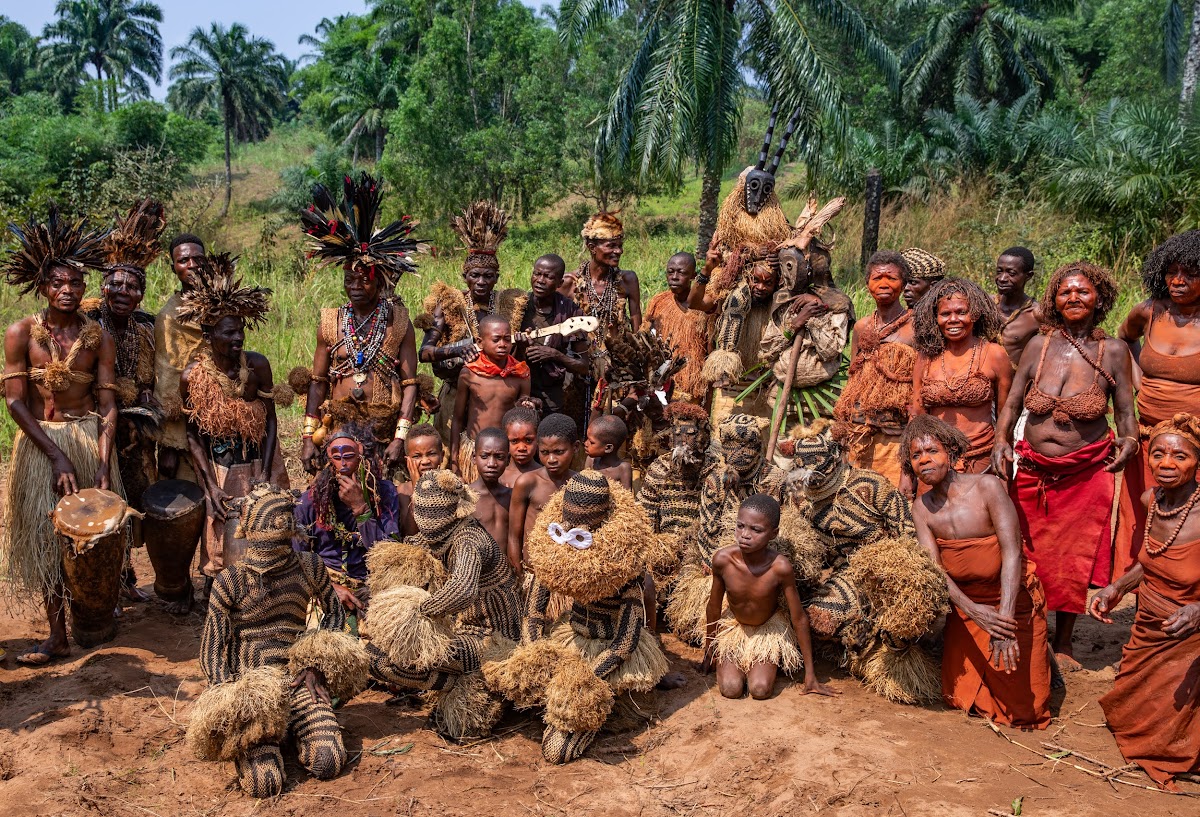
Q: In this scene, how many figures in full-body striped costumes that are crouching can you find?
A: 6